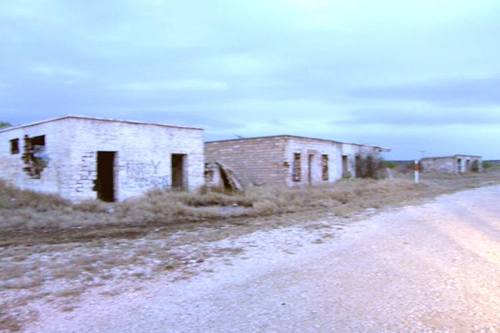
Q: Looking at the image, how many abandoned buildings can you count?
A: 3